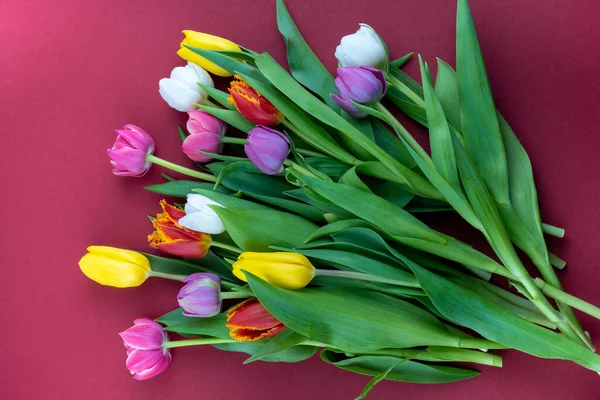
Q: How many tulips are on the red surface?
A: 15